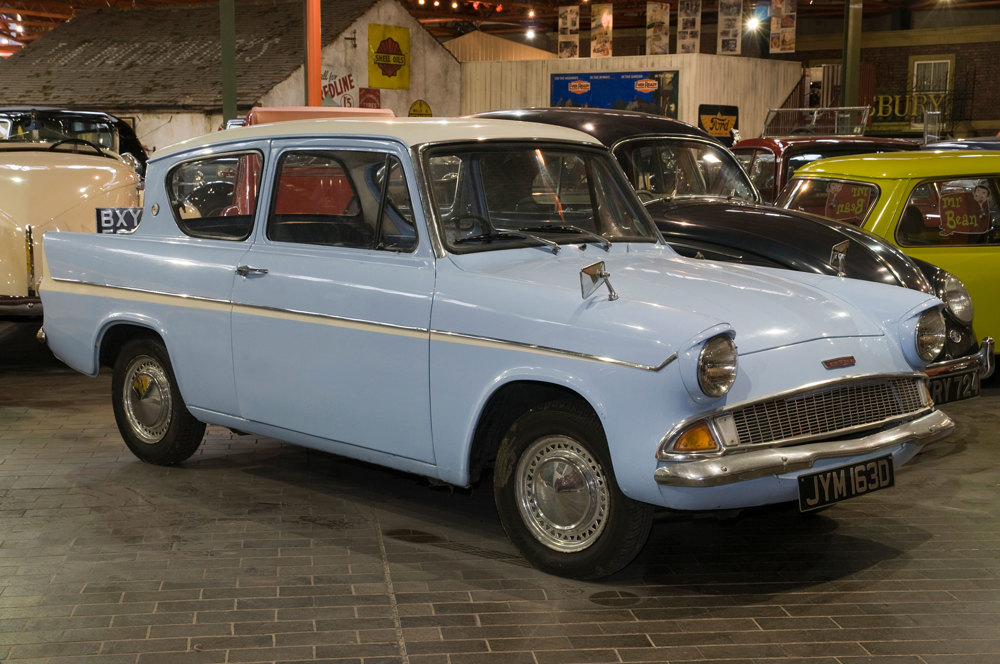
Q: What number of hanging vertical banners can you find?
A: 6